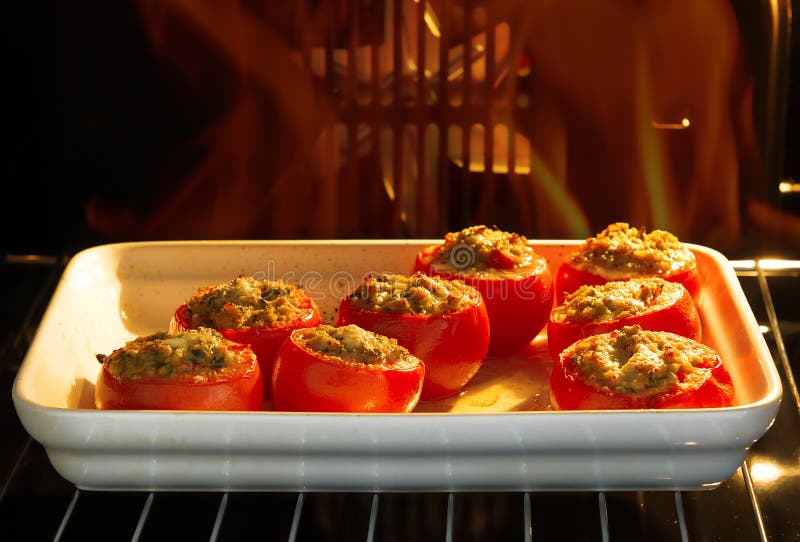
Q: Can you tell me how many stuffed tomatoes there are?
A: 8